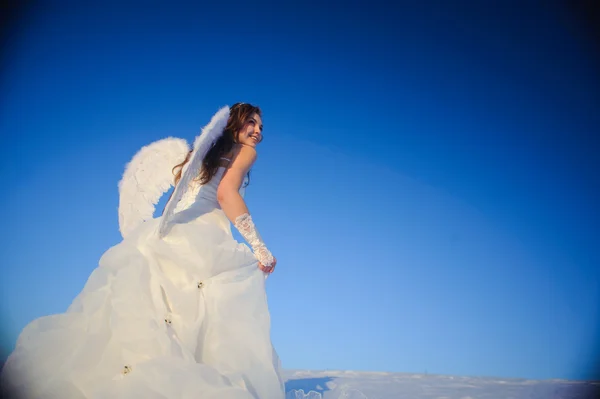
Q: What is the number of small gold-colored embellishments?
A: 3